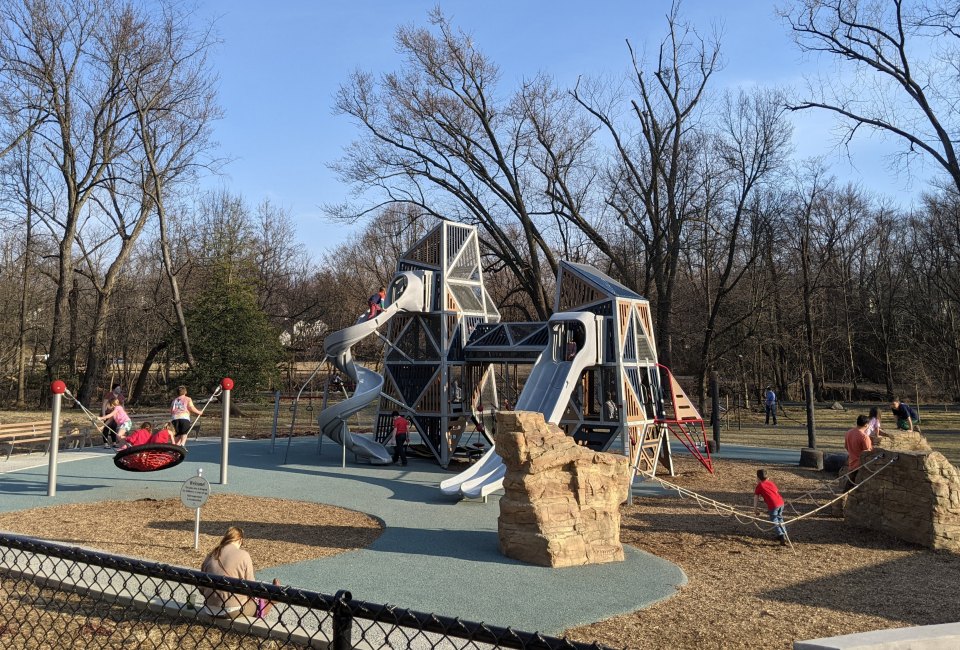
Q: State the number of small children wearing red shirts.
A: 4